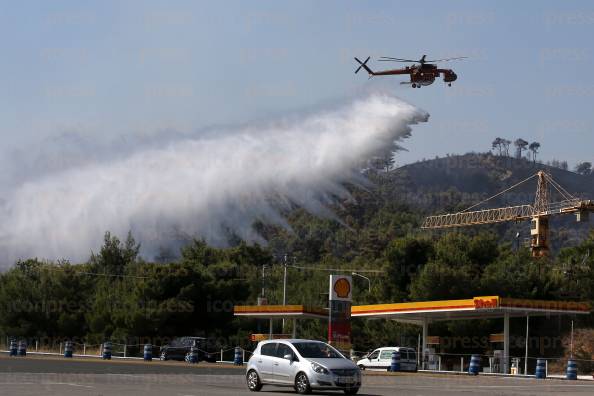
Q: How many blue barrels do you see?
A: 11